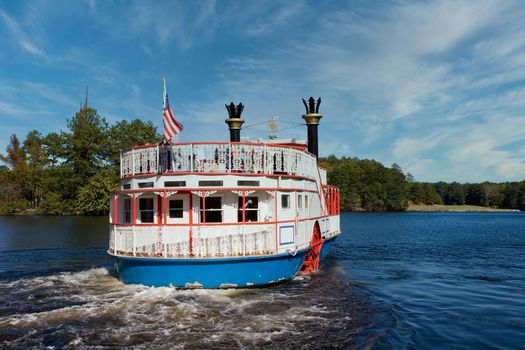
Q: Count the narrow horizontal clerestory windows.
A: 5